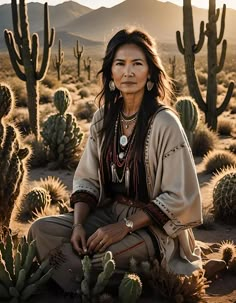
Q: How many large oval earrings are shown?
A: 2